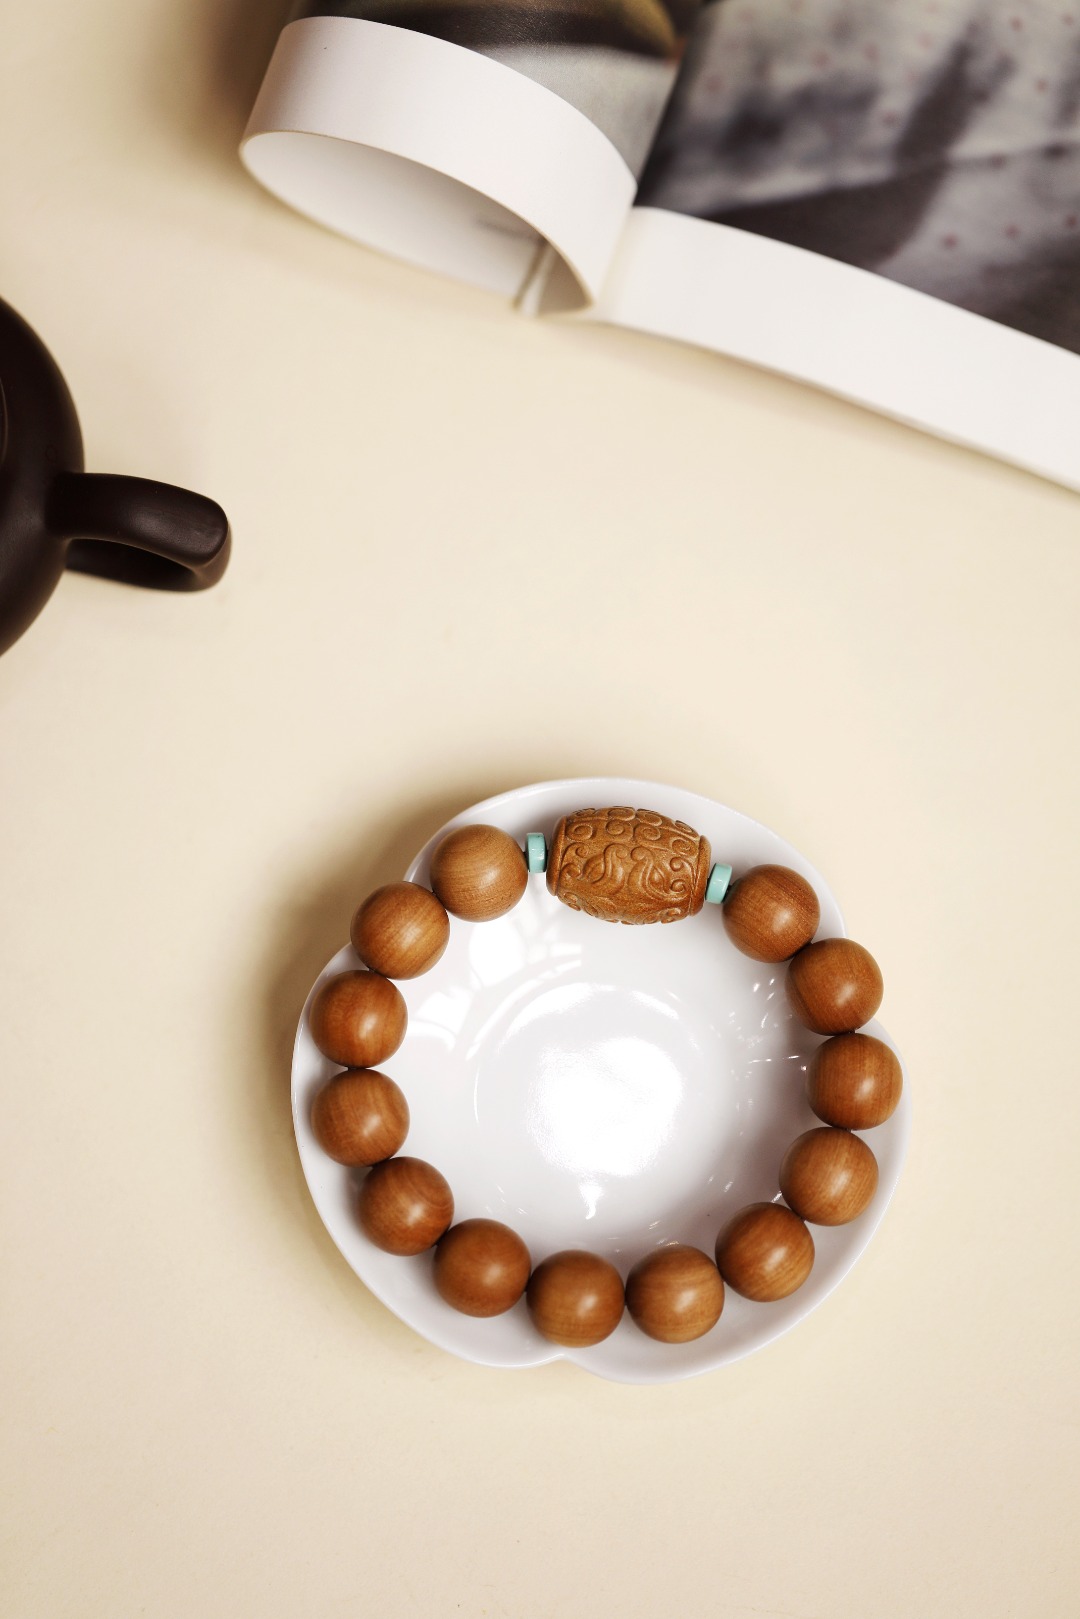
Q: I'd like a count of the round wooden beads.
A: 13